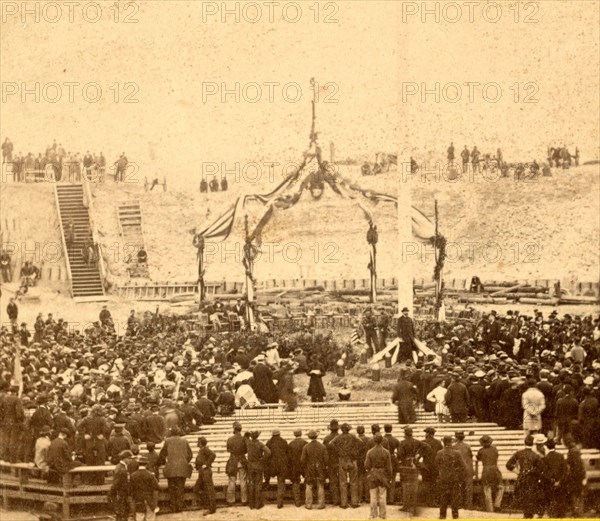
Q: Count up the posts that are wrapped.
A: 4